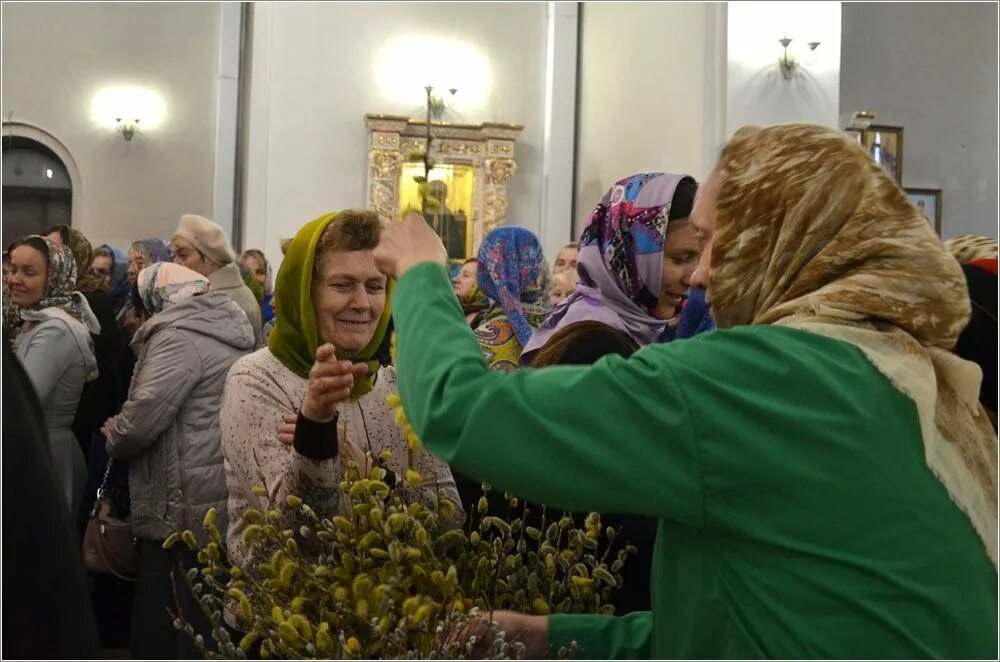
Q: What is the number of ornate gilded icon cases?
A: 1